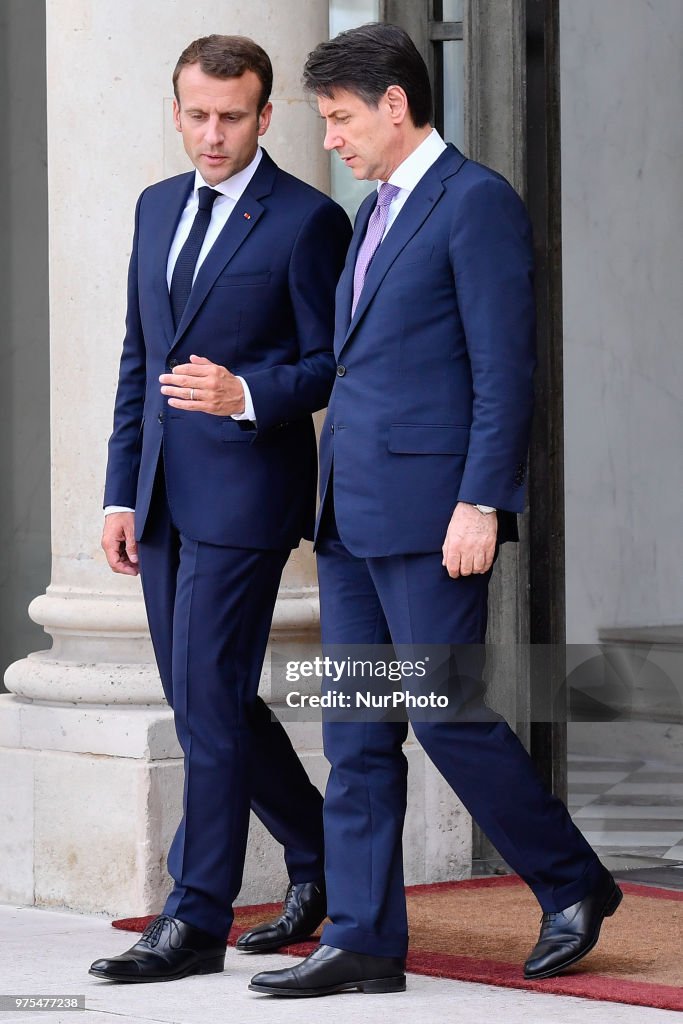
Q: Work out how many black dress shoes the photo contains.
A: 4